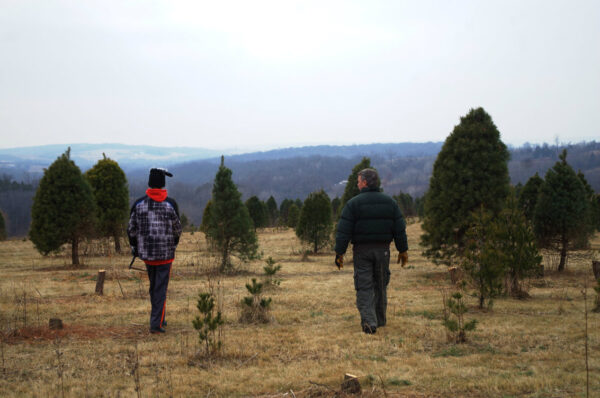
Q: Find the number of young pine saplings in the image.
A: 4